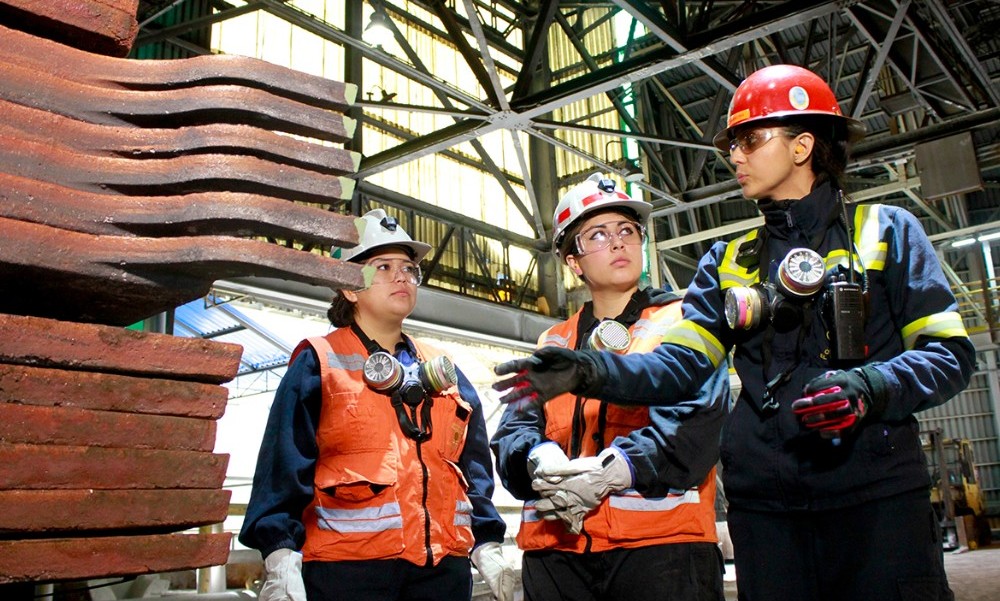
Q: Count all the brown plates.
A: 13